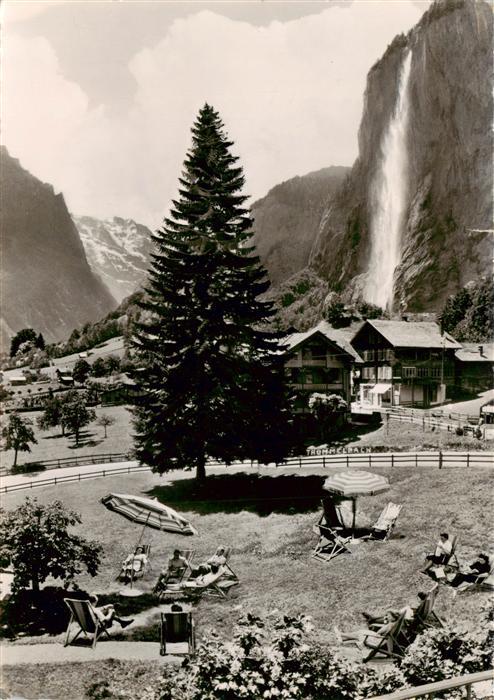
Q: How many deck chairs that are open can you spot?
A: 3